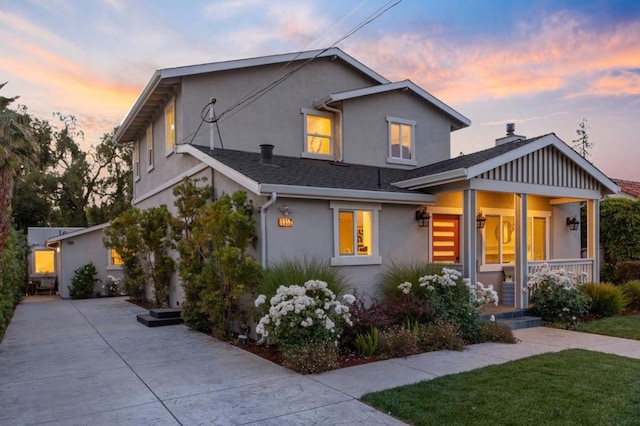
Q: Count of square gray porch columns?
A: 3